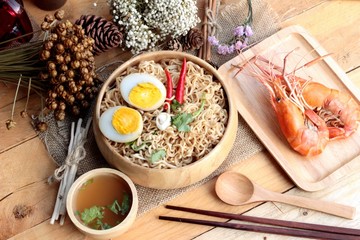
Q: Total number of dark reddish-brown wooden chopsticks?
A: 2